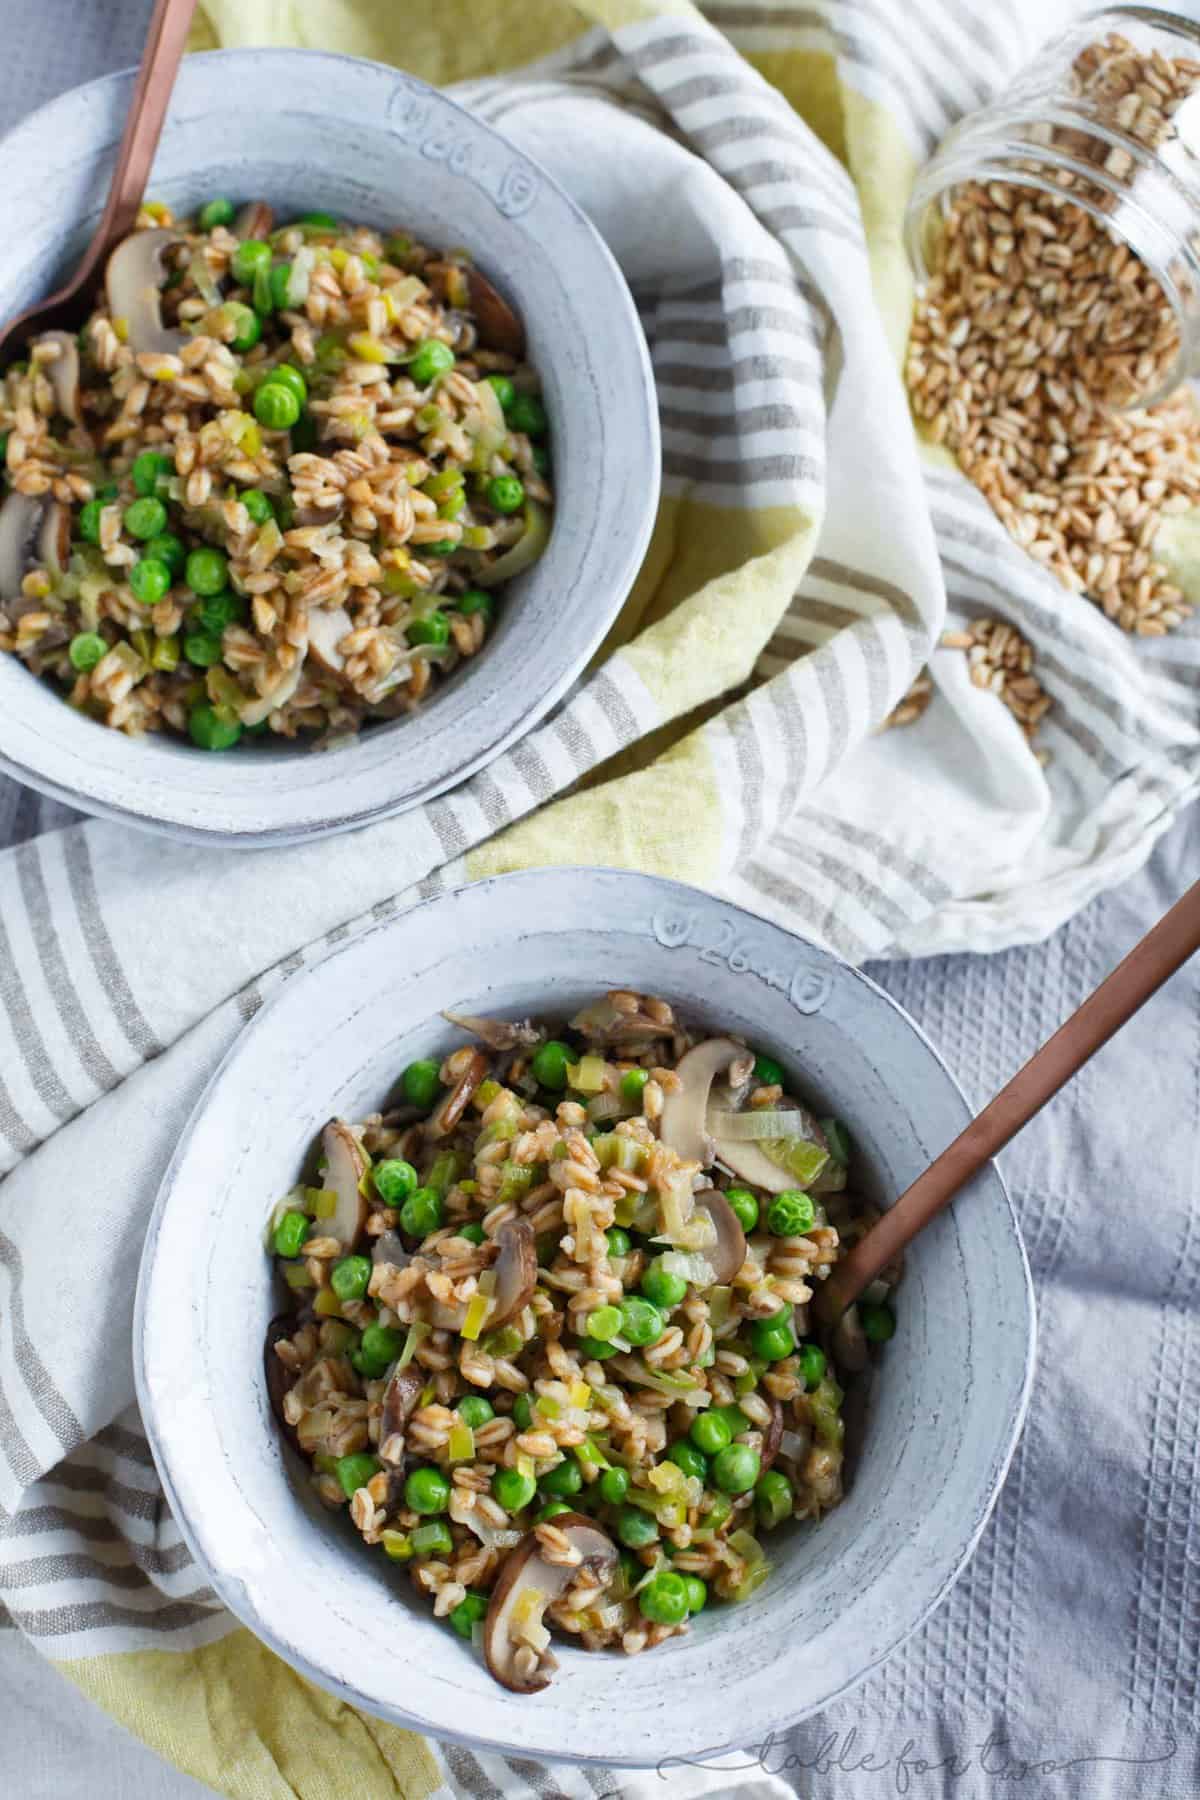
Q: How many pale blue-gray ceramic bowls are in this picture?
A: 2